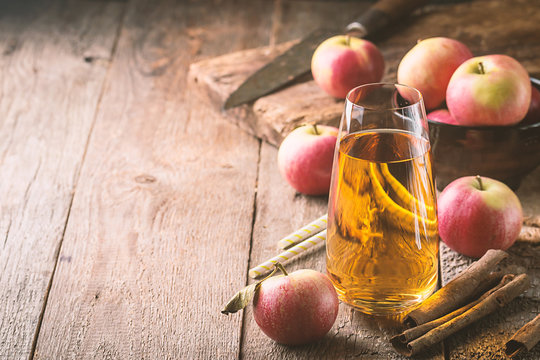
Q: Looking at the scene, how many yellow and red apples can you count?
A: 6